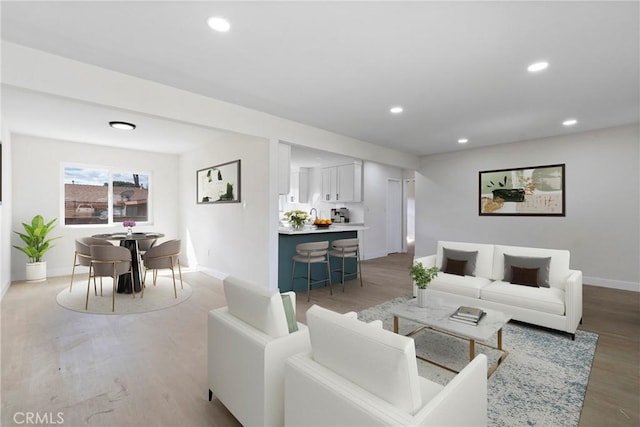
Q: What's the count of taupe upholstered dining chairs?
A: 4